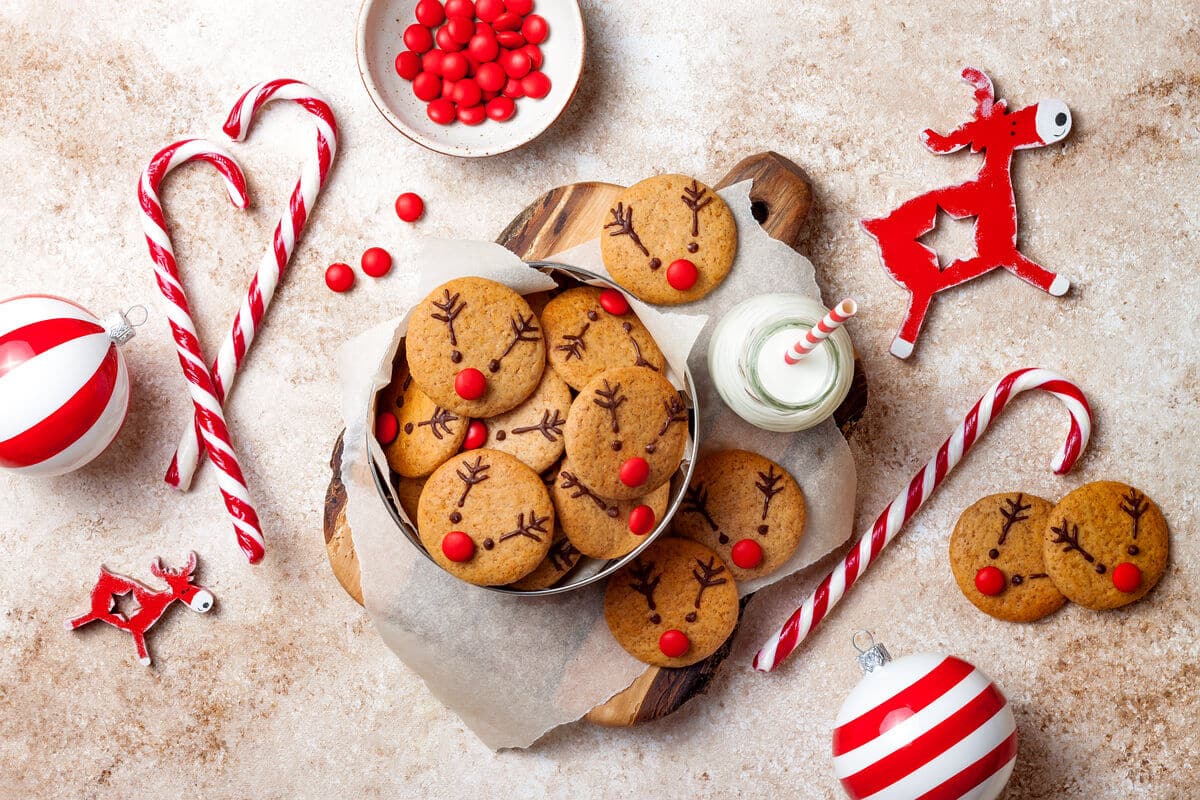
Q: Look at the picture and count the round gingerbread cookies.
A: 13